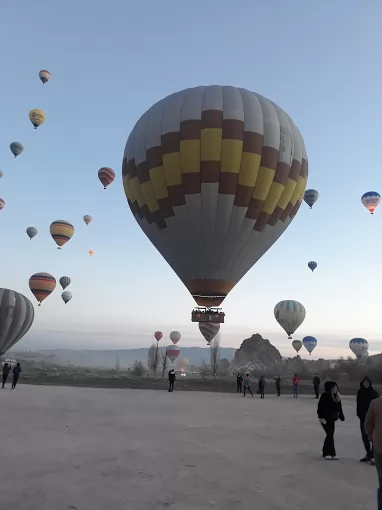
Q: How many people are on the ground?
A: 12